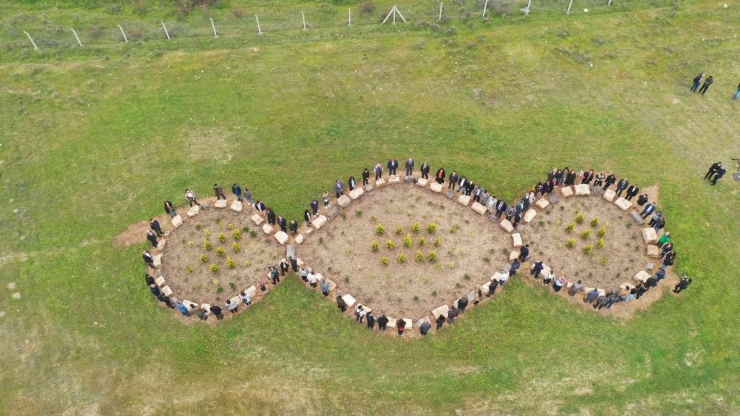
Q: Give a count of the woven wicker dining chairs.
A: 0